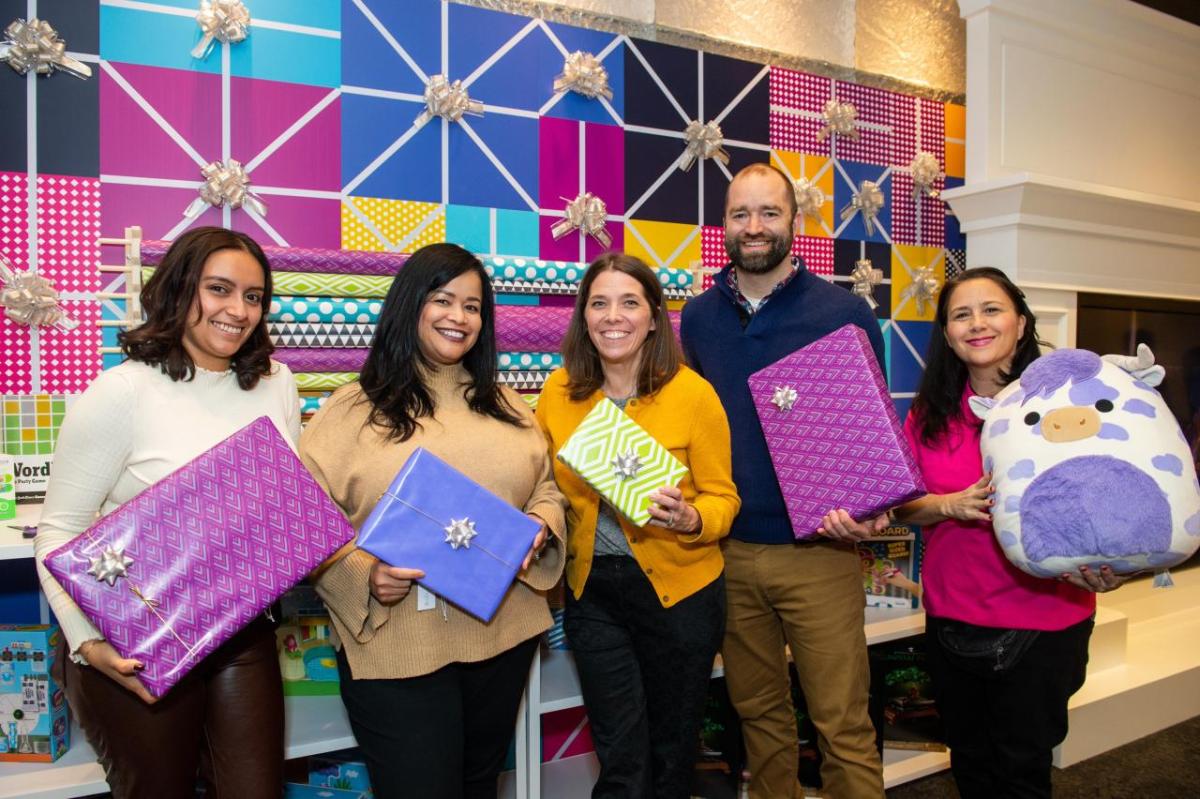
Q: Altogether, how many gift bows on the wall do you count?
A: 14